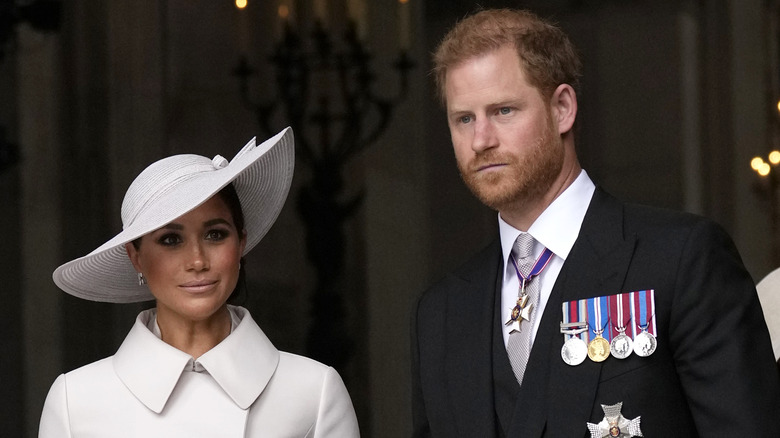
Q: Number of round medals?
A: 4